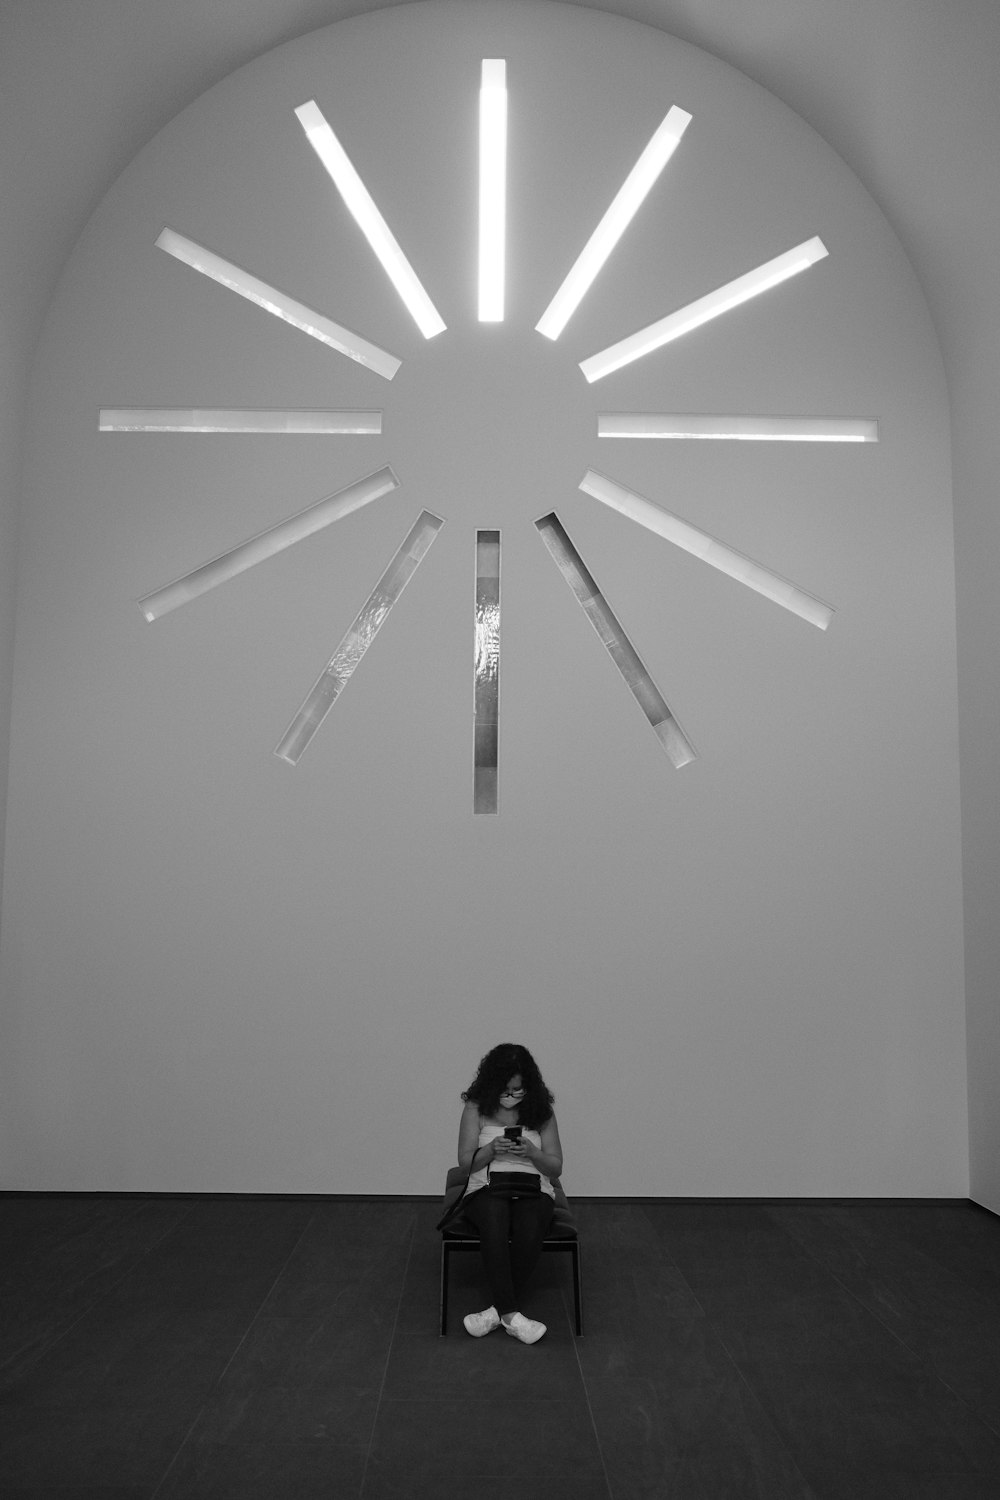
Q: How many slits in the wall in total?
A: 12